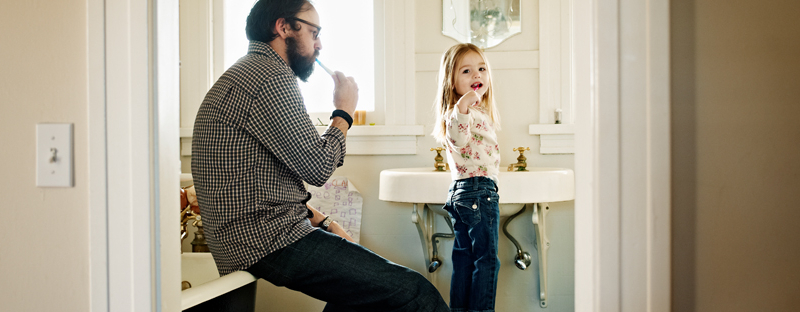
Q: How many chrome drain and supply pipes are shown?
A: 2